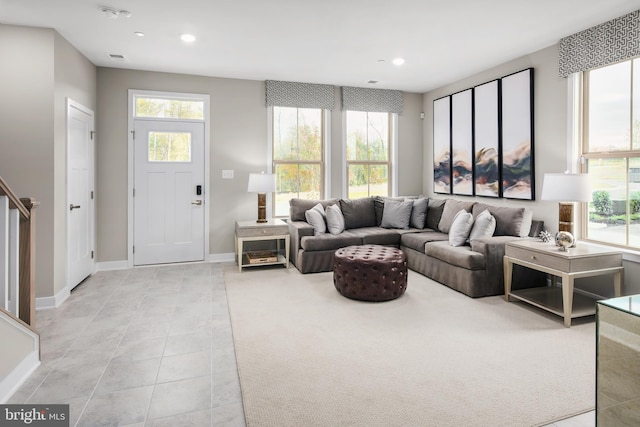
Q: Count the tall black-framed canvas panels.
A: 4